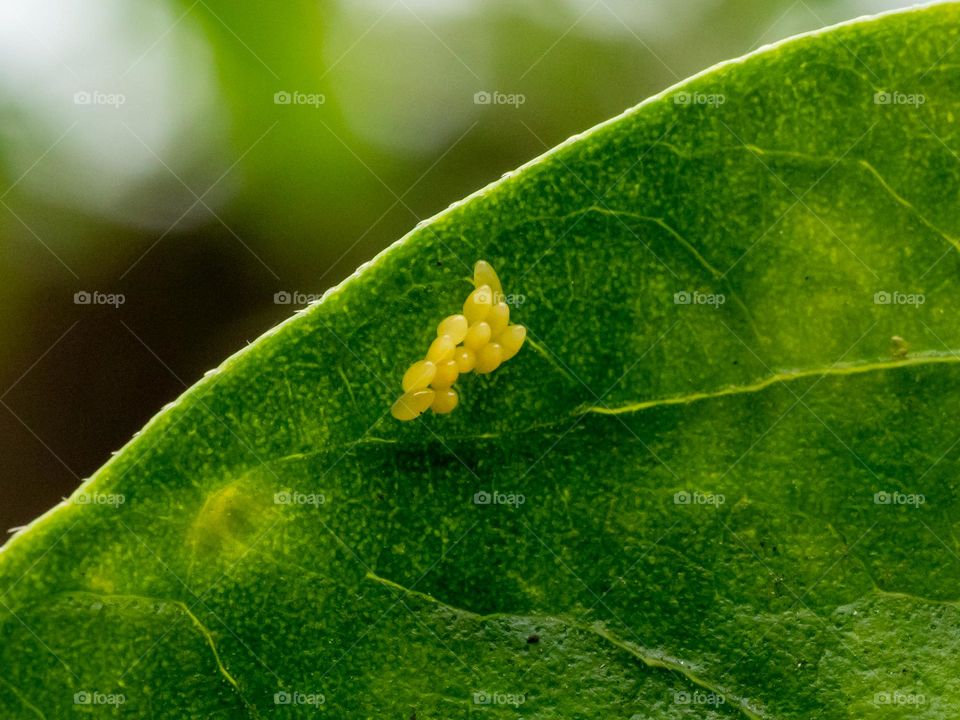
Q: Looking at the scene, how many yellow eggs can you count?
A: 13